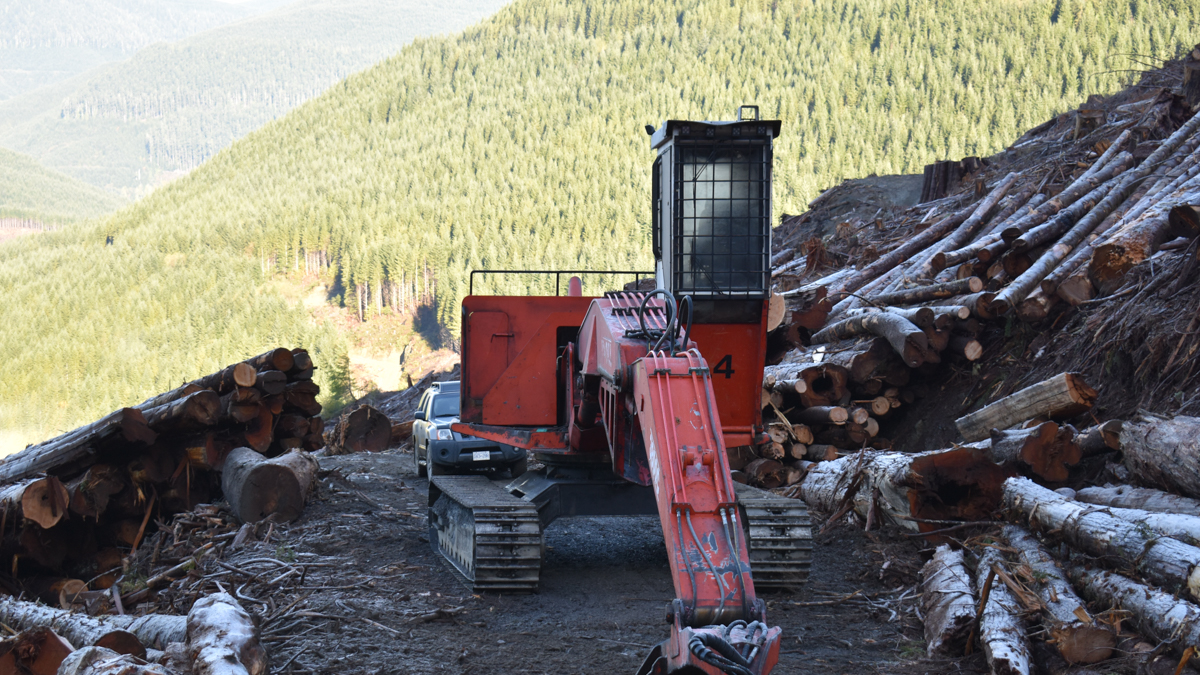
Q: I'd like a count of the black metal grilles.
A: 1